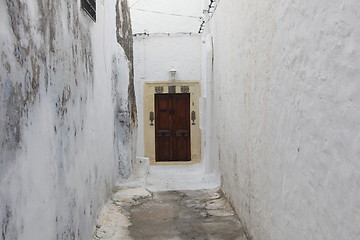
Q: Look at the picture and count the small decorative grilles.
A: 3